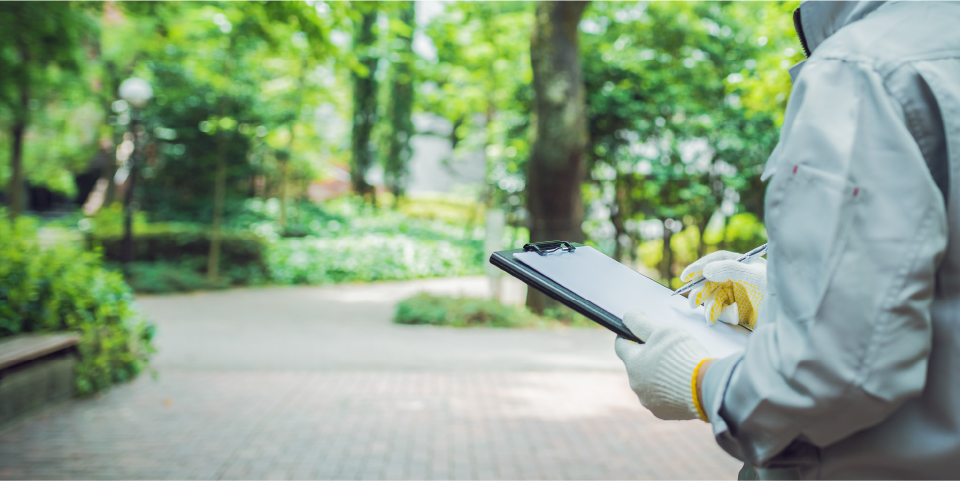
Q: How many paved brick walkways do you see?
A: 1